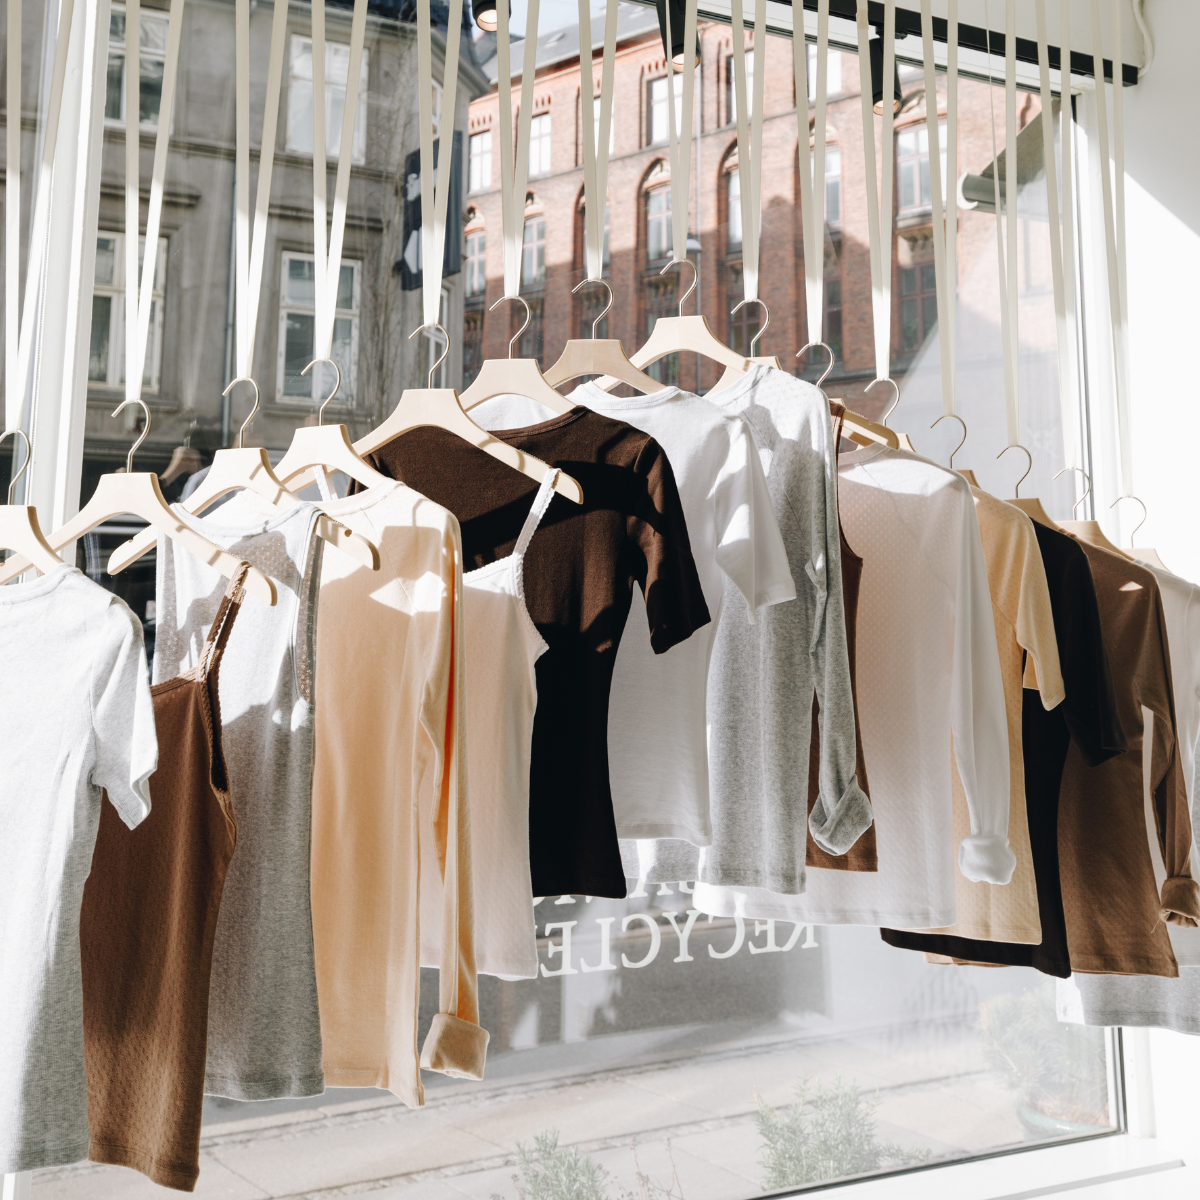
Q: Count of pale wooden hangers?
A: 15